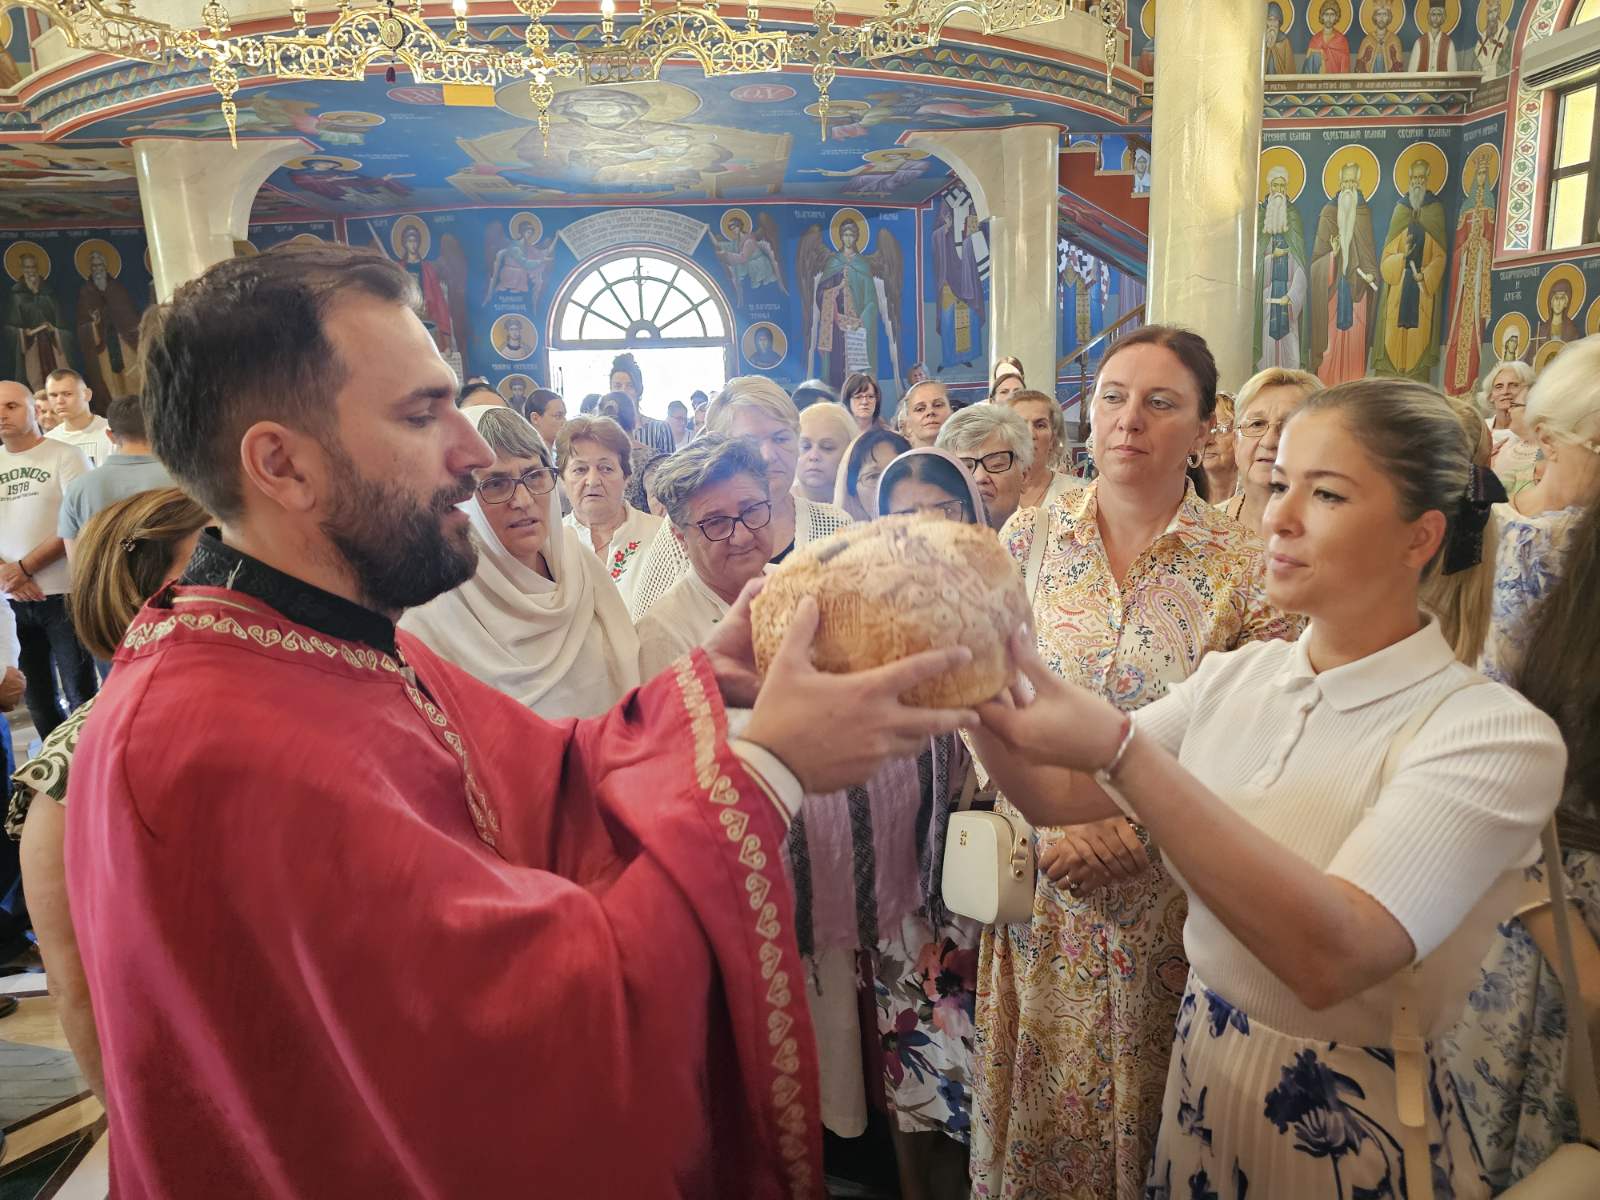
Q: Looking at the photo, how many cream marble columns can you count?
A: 3